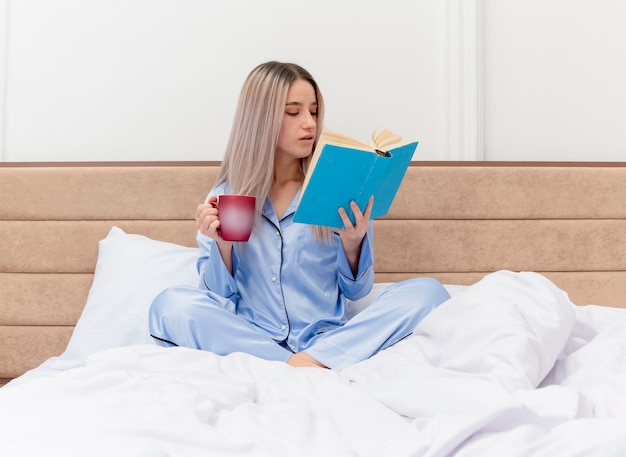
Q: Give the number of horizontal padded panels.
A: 4